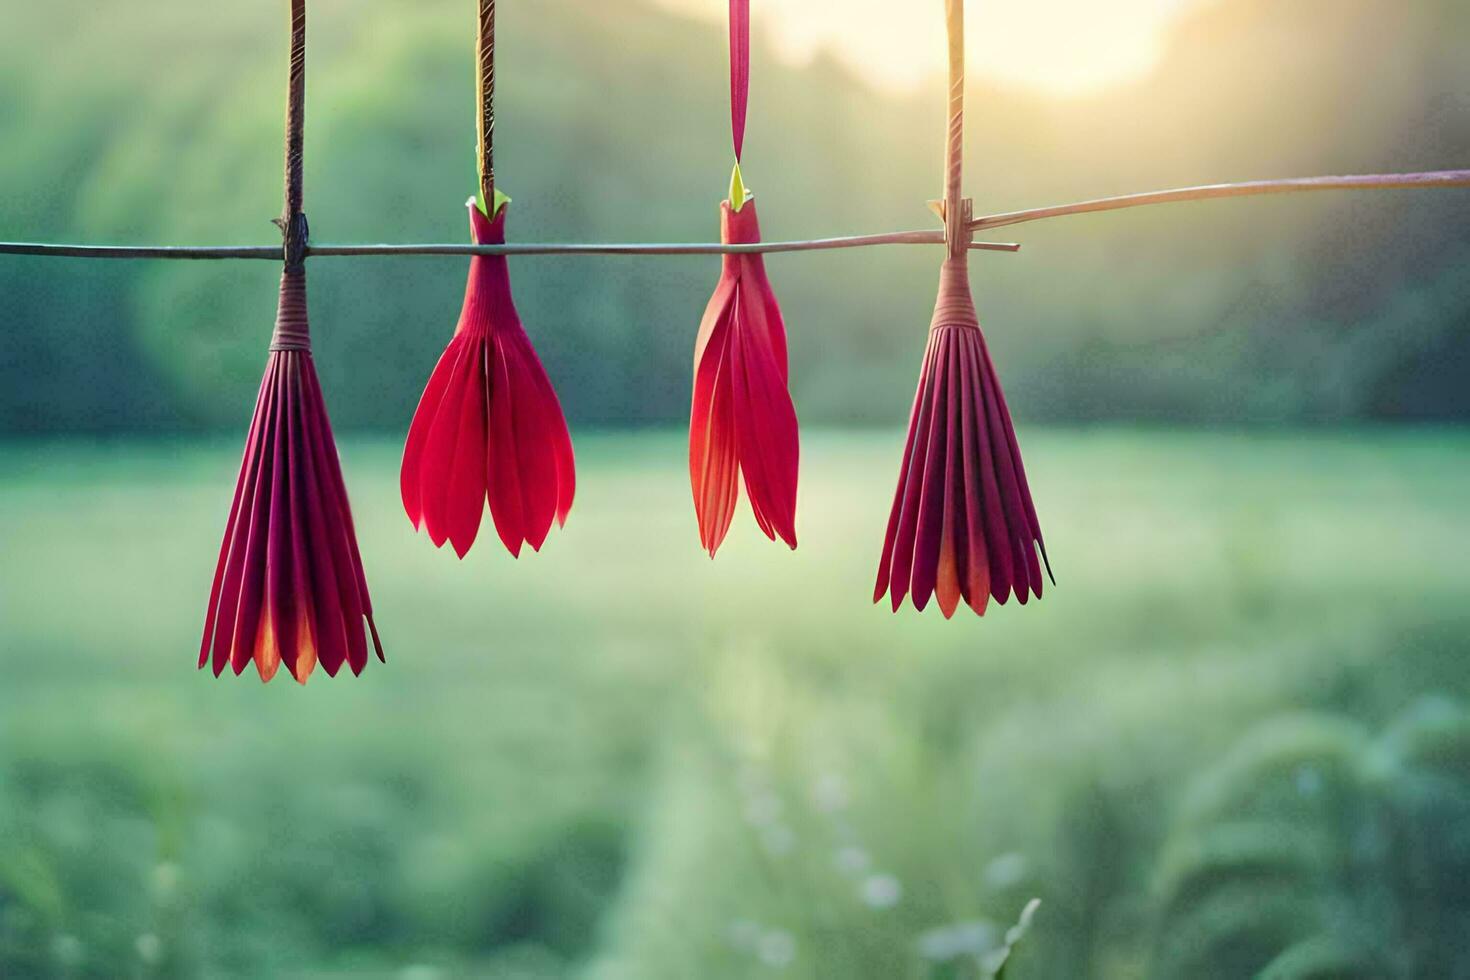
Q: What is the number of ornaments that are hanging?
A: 4